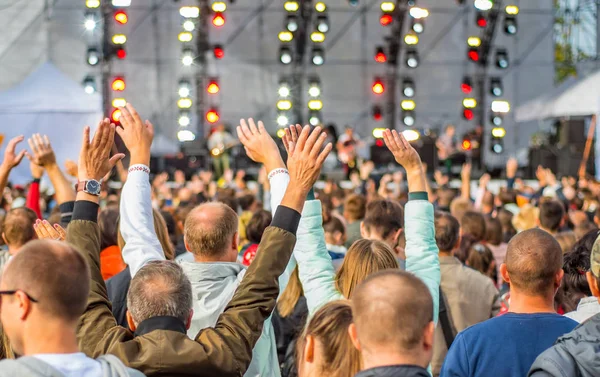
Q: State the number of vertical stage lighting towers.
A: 5